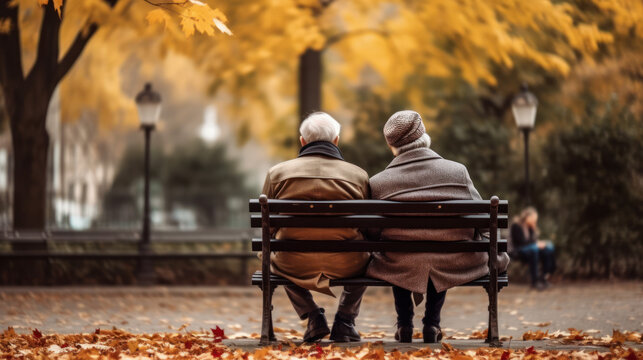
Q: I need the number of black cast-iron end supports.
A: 2